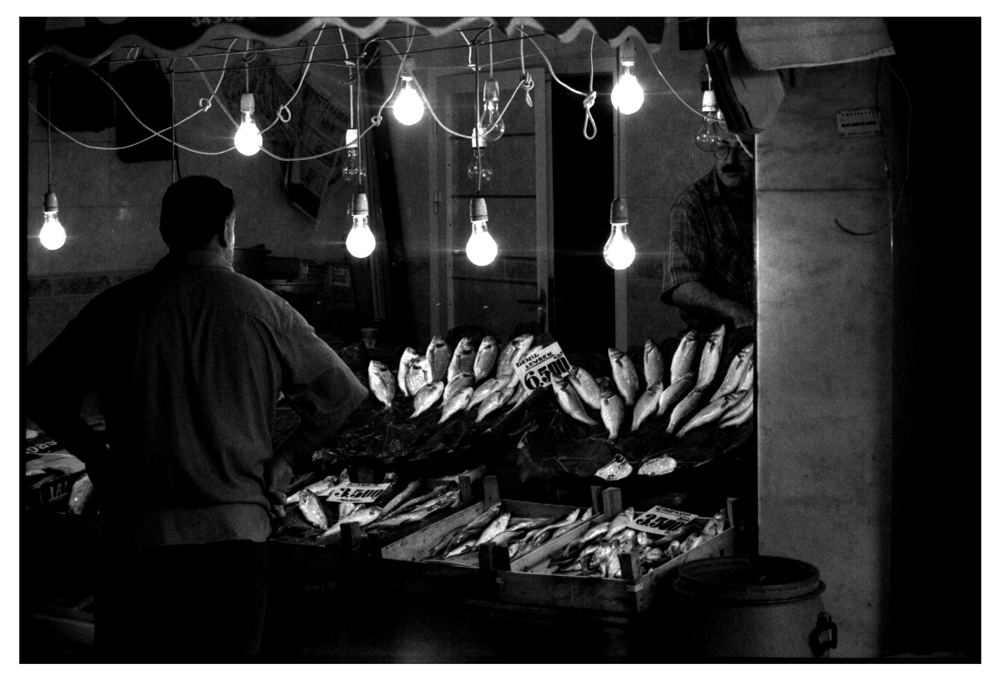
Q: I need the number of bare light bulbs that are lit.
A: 7